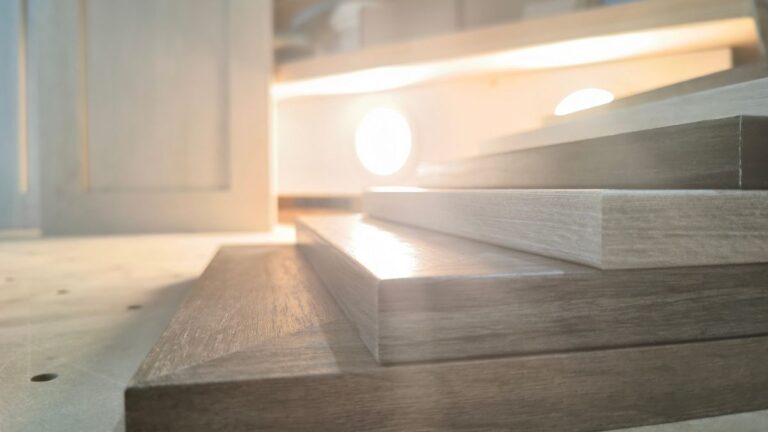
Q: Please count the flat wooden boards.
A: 6